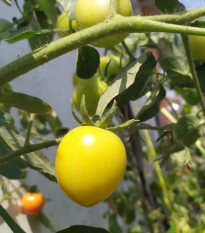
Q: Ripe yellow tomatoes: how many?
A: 1